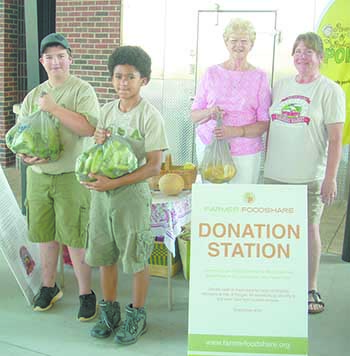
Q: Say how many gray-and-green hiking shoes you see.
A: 2